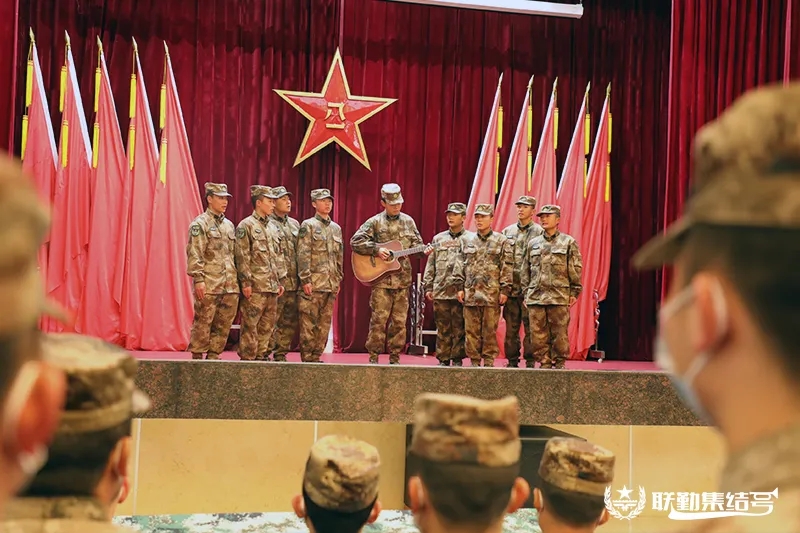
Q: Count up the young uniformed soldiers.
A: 15